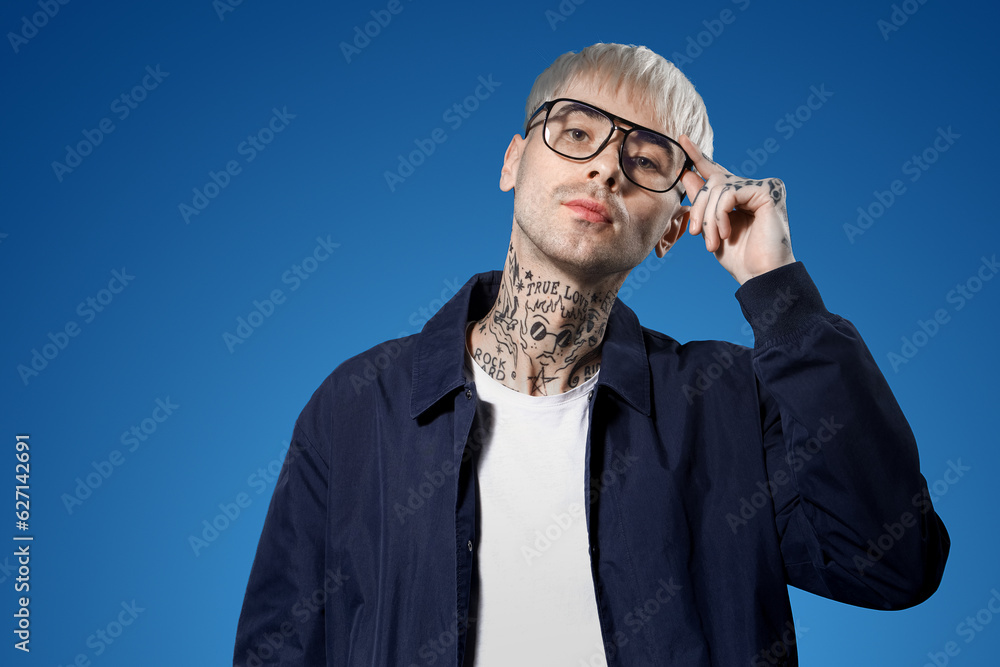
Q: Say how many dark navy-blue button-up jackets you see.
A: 1